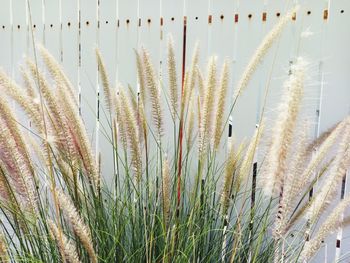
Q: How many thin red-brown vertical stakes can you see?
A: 1